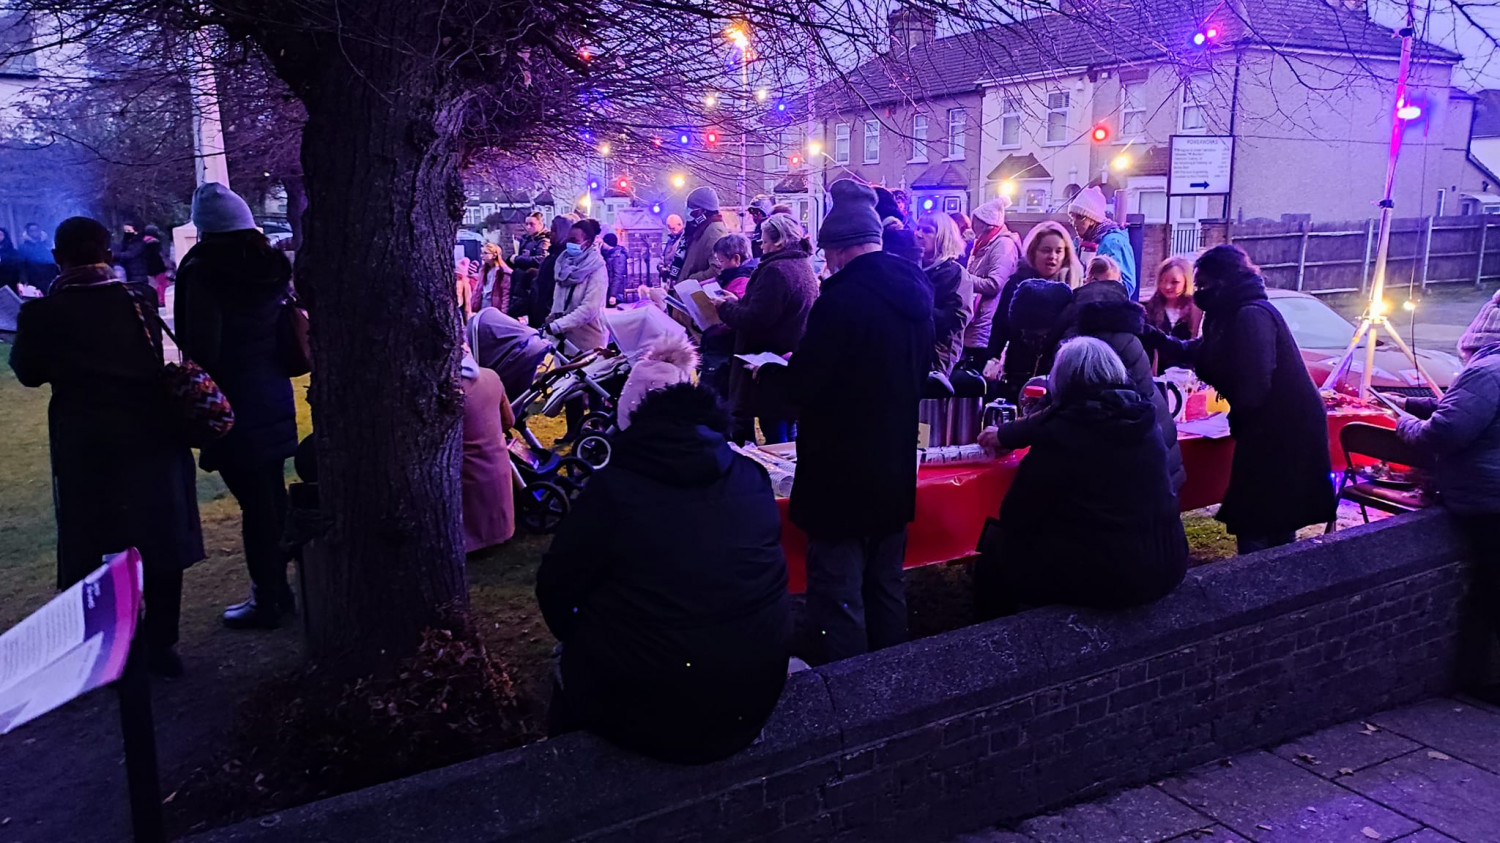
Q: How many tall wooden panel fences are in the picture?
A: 1